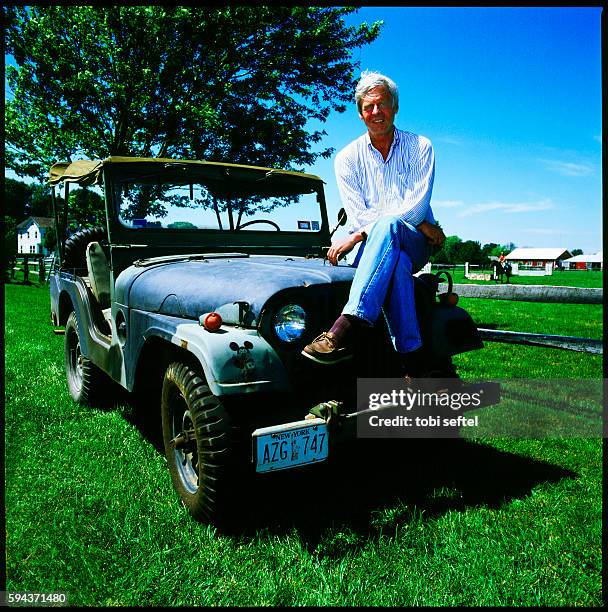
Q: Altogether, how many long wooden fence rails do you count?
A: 2